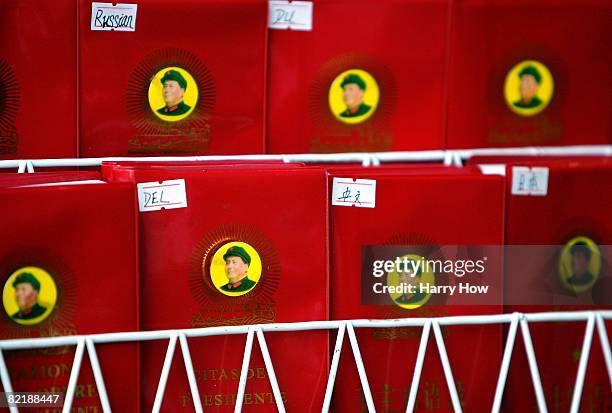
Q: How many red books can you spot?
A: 8